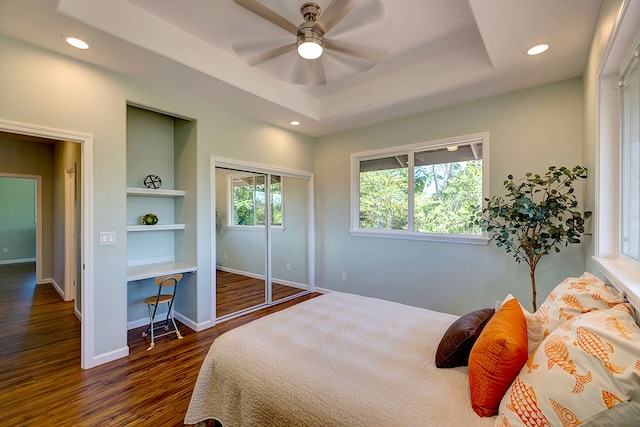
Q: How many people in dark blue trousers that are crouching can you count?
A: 0